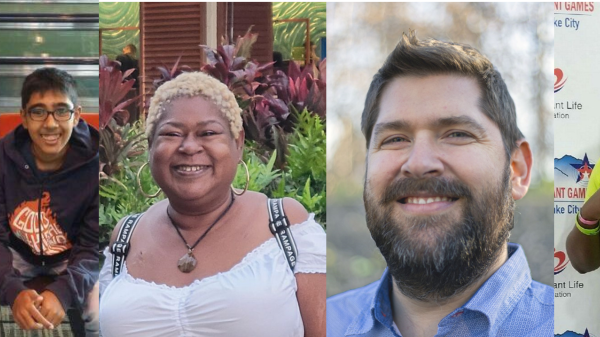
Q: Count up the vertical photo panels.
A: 4